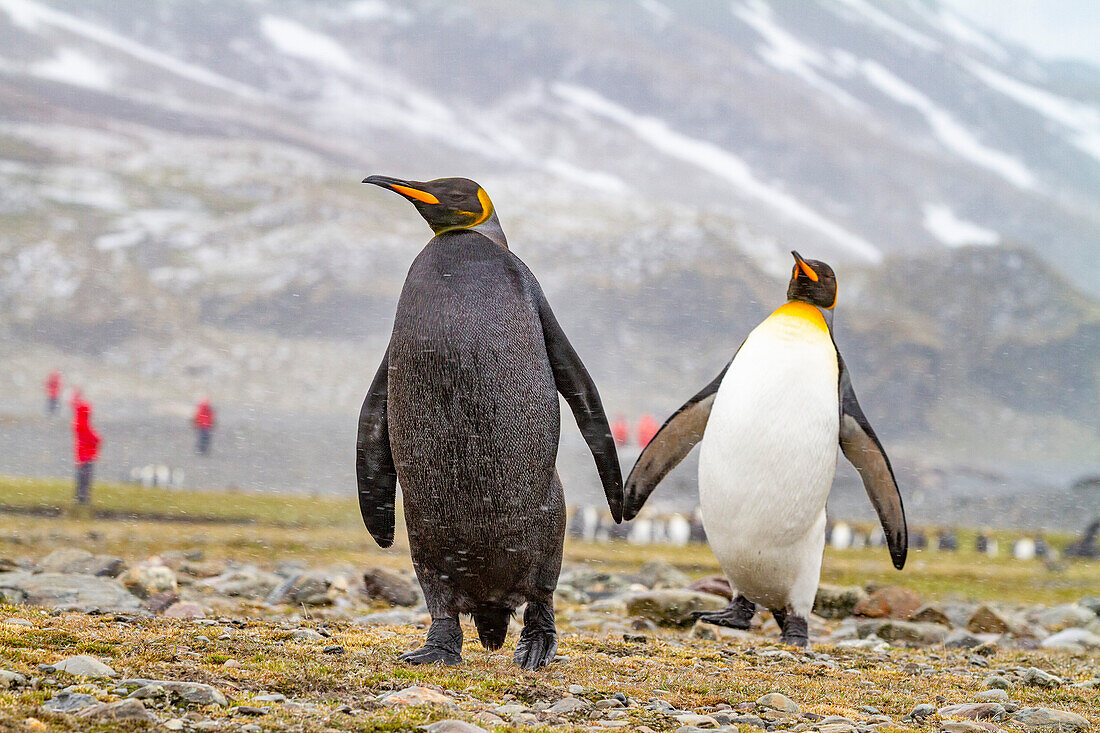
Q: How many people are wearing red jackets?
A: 5